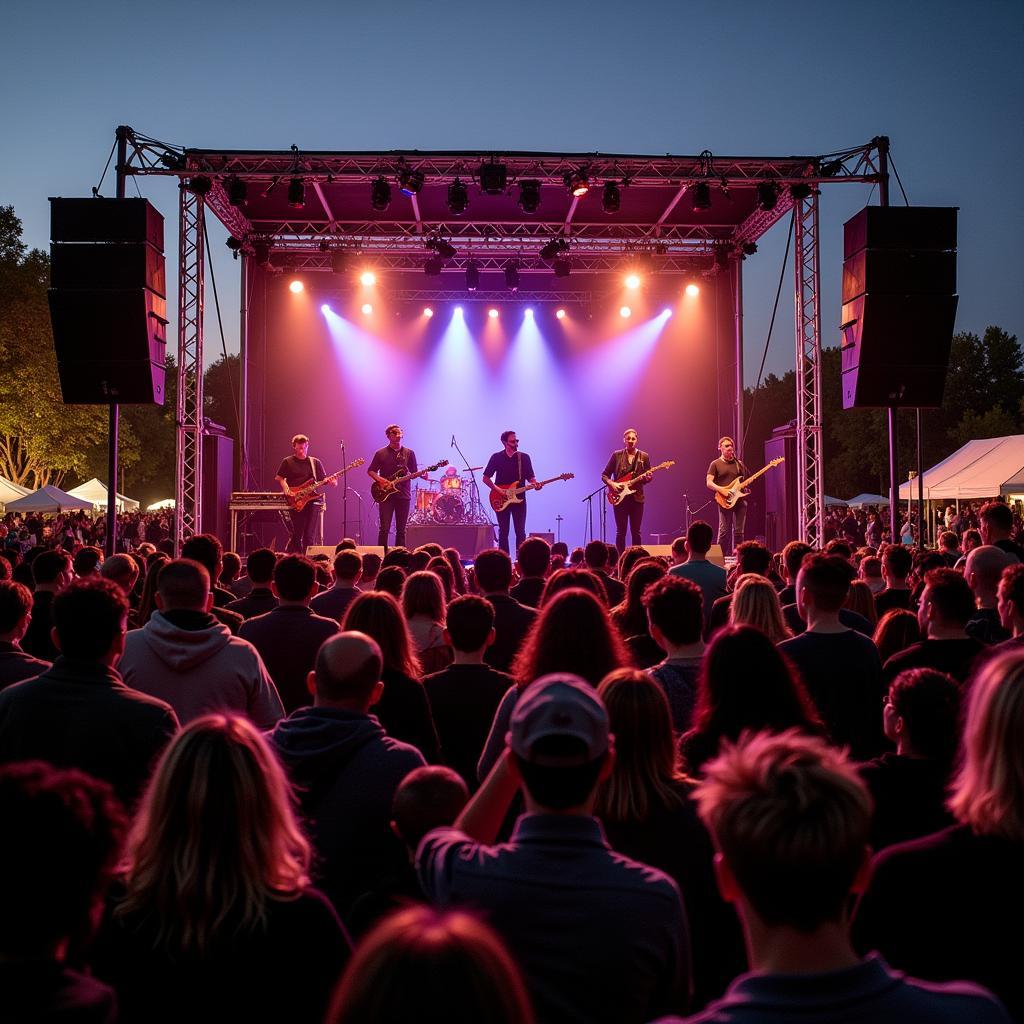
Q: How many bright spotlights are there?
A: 13